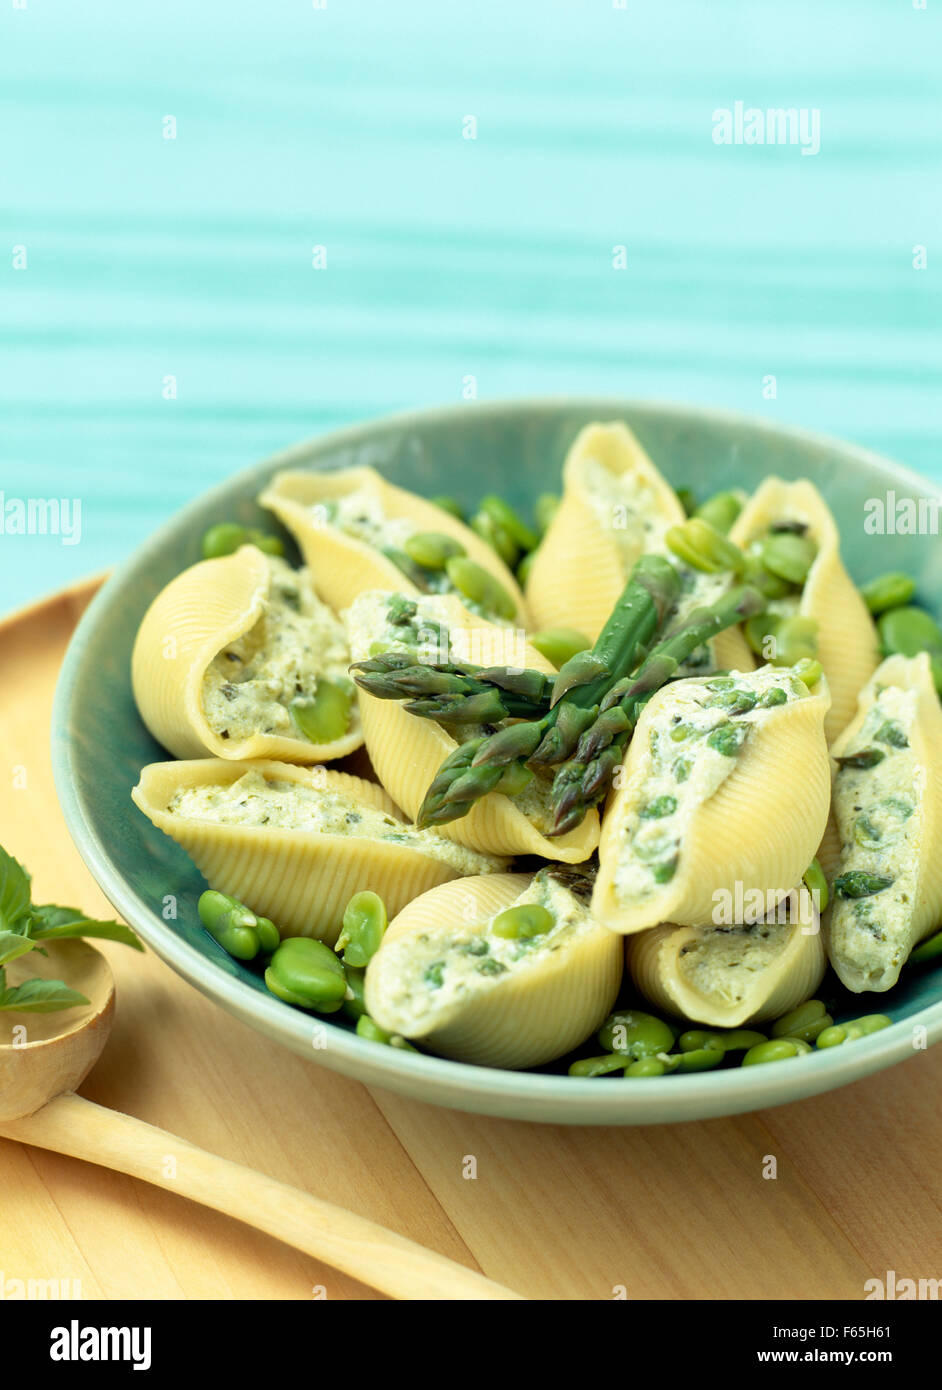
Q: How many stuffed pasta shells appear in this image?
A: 10